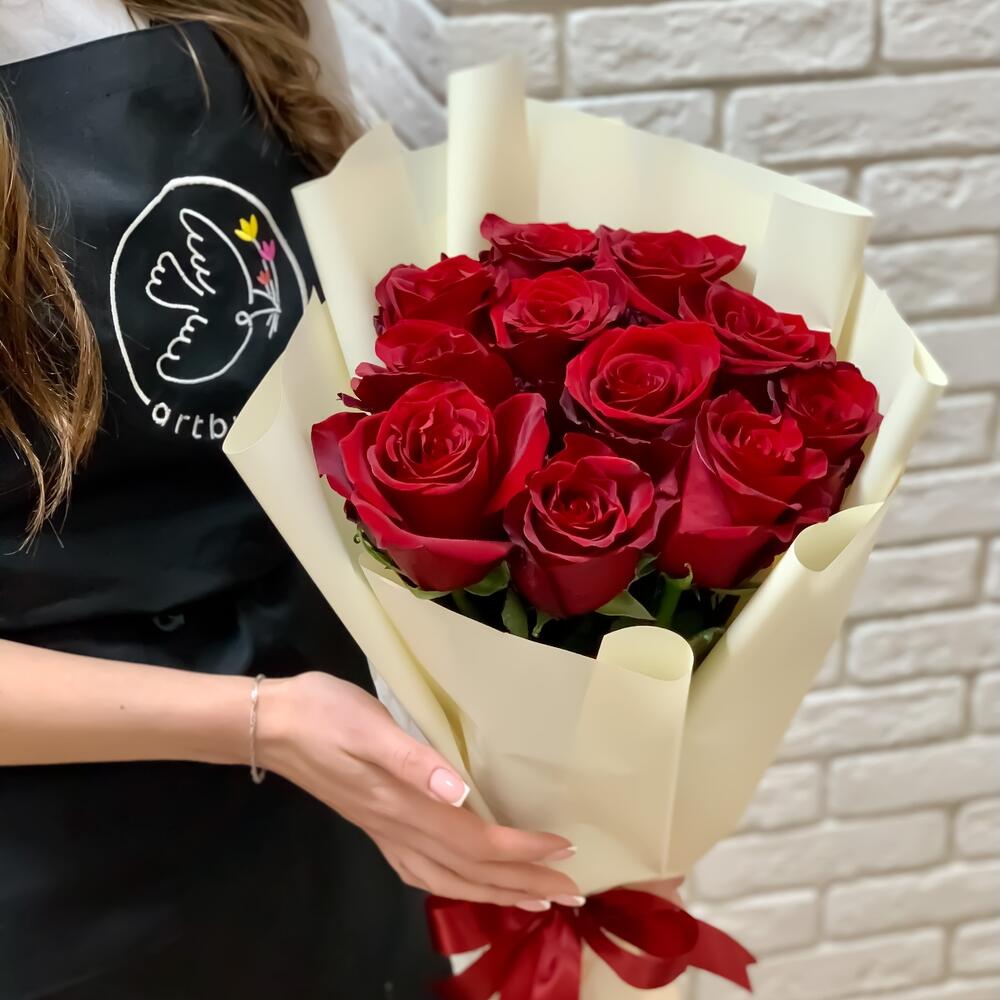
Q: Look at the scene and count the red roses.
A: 11